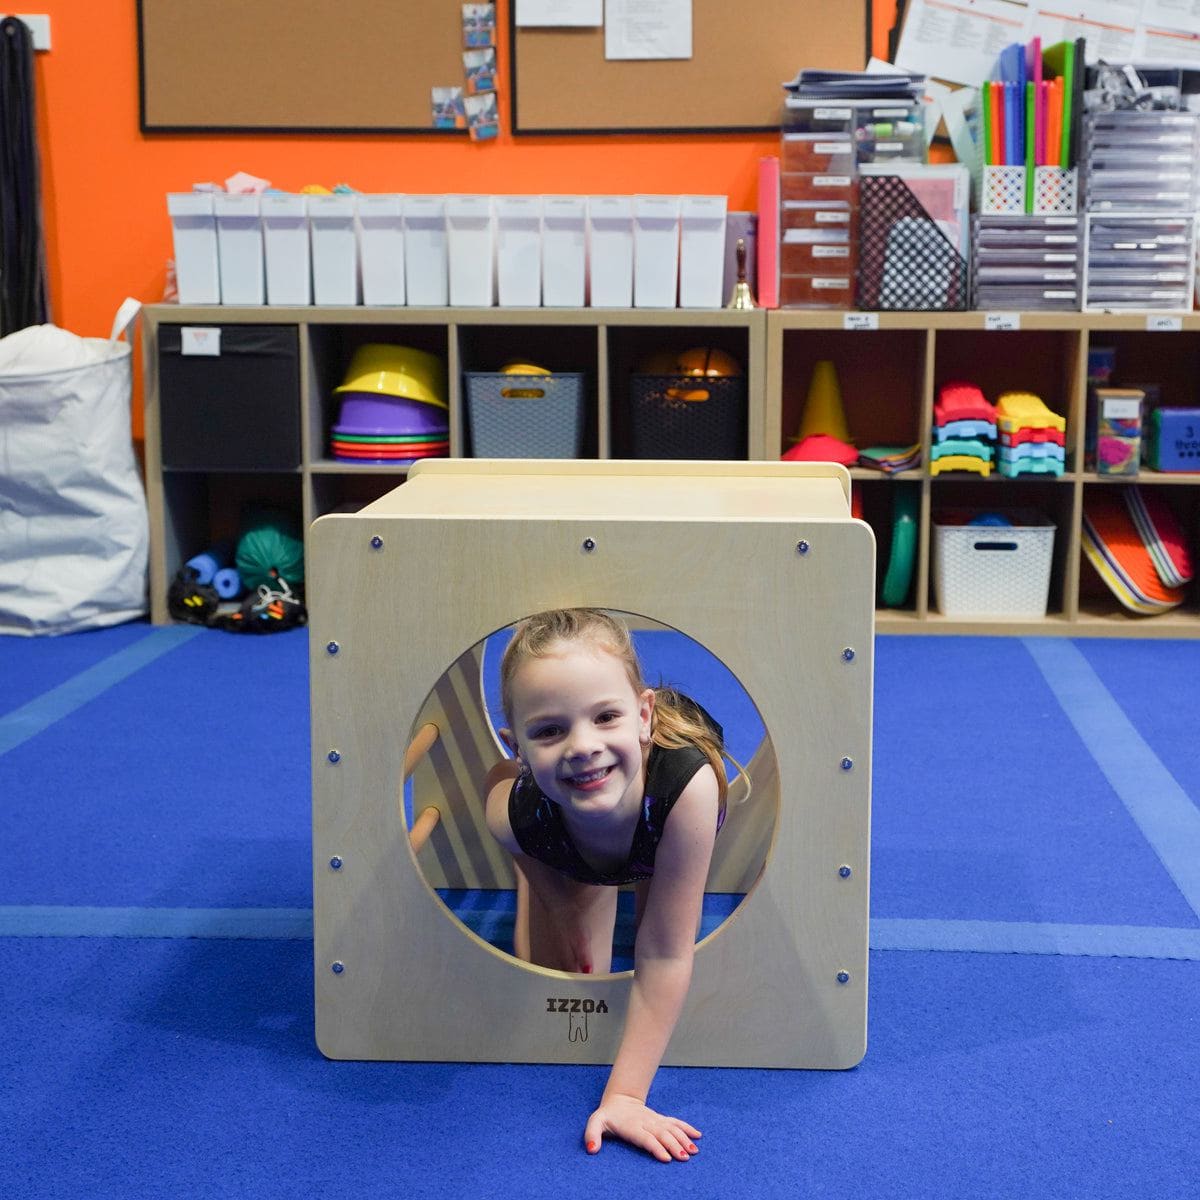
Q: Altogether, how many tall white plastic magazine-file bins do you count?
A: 12